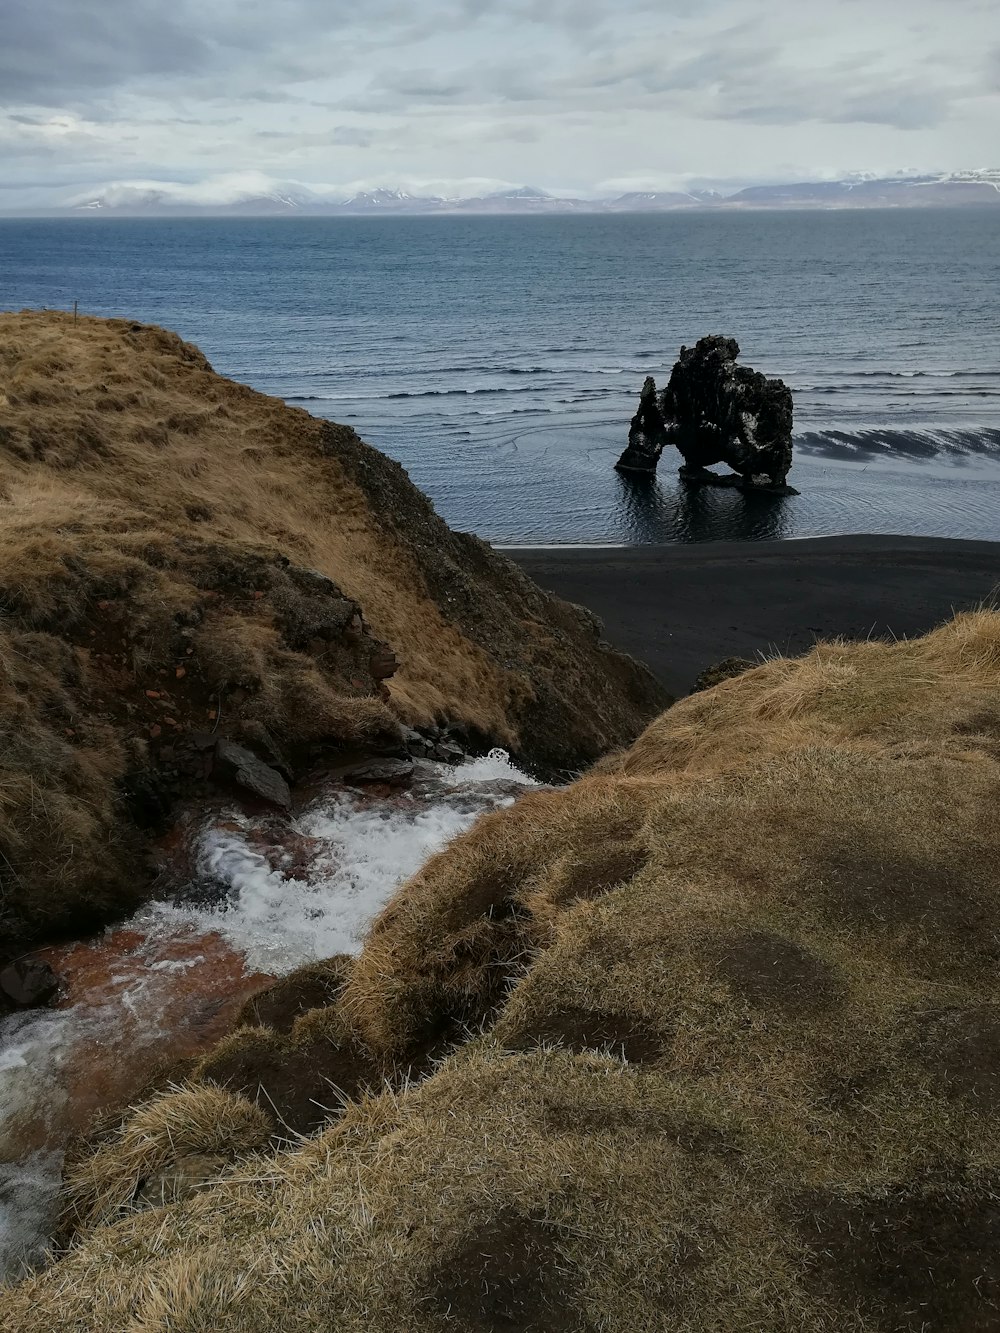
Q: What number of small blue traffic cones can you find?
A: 0